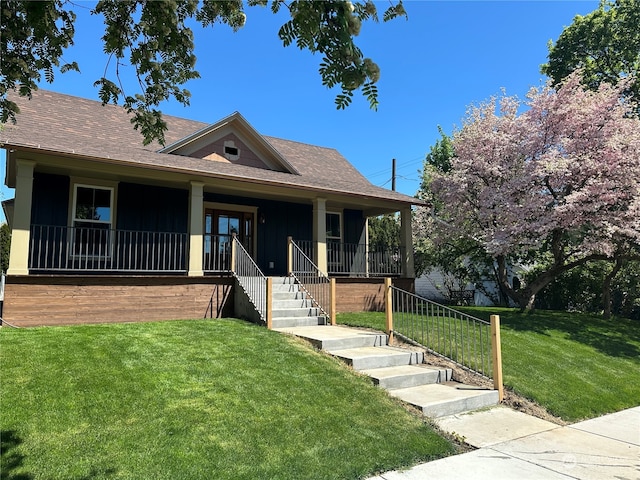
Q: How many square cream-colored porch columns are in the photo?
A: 4